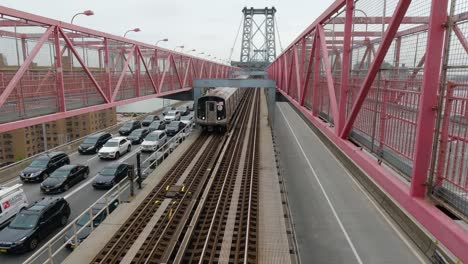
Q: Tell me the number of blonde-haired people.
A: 0